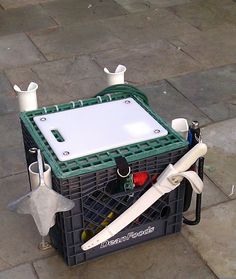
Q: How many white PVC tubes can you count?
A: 4